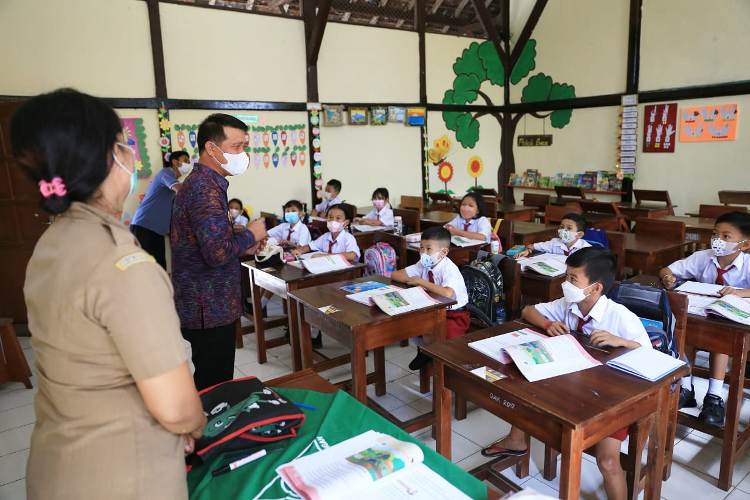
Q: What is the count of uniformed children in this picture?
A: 10